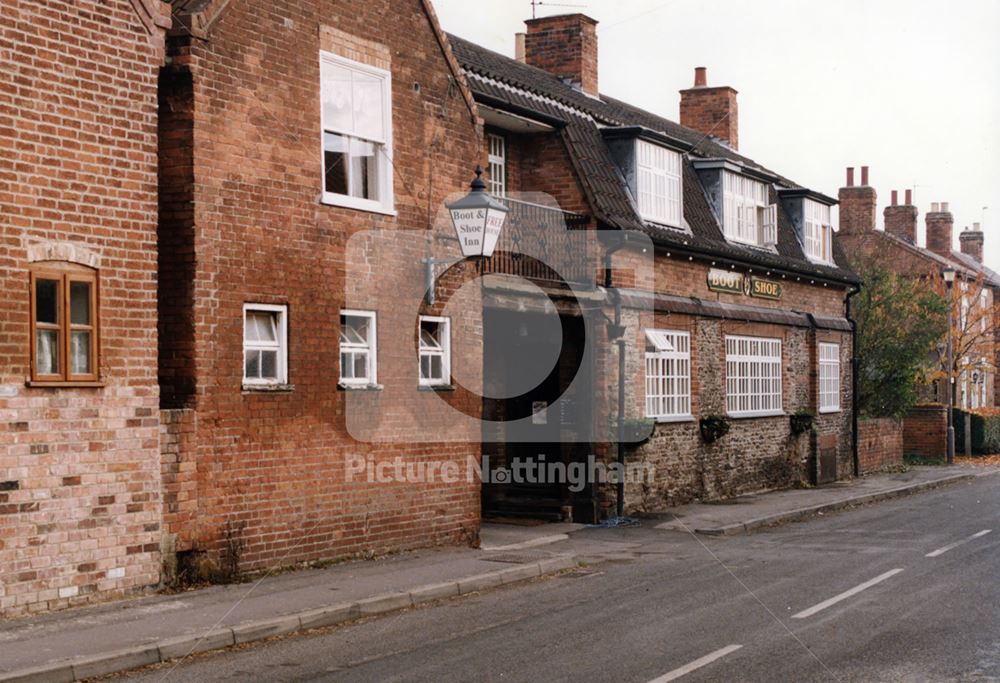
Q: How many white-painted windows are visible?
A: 11